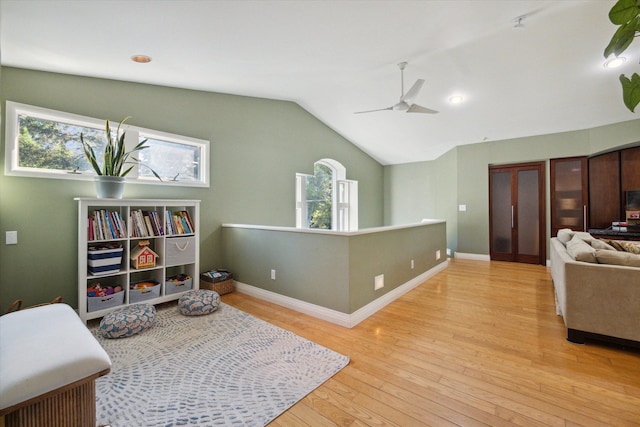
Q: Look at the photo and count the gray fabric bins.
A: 4